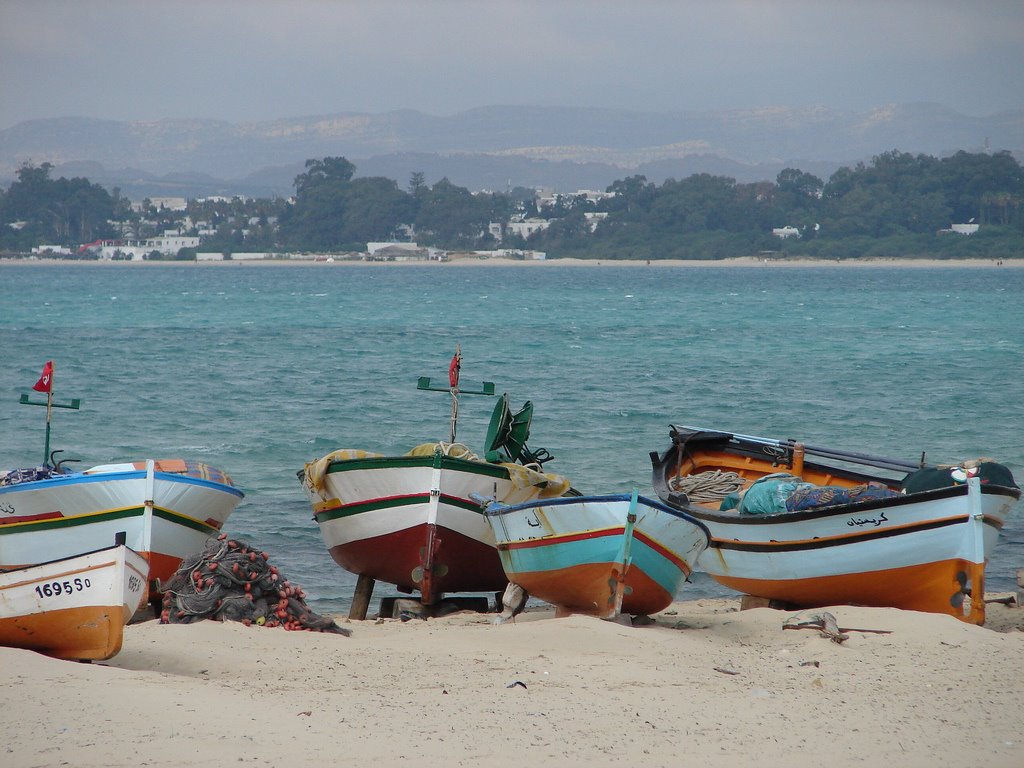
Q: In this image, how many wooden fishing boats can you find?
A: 5